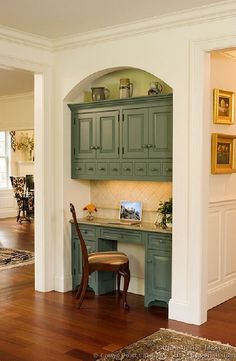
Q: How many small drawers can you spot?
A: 8